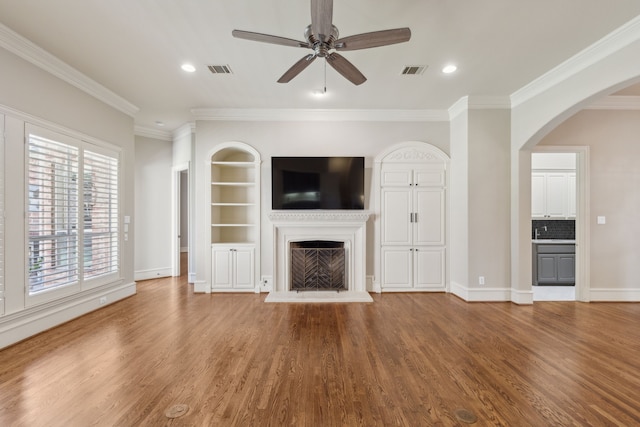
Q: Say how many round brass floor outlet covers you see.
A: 2